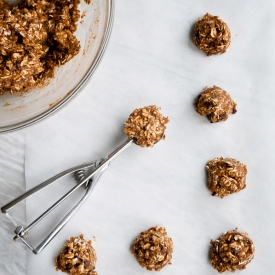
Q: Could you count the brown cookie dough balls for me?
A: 7